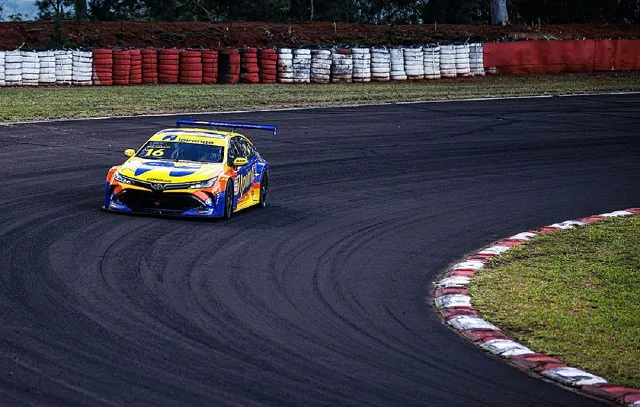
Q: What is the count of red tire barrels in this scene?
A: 10